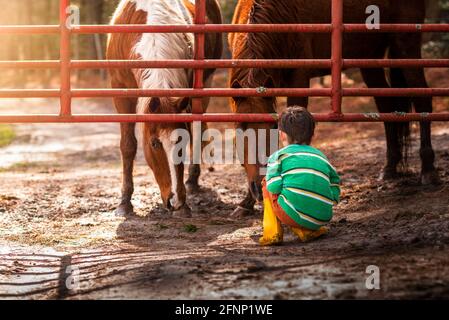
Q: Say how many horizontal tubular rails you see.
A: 4